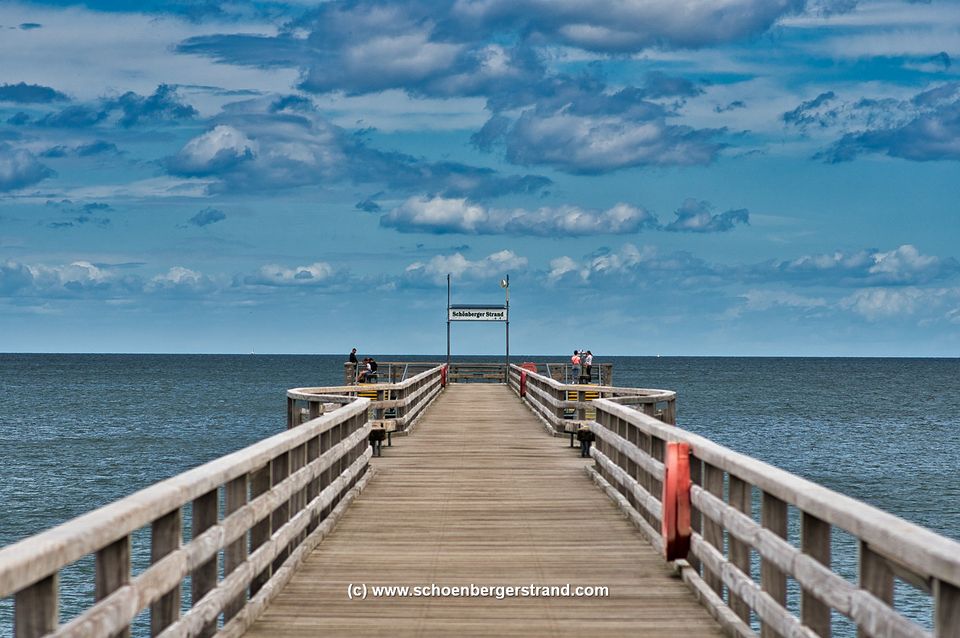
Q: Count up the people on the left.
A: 3